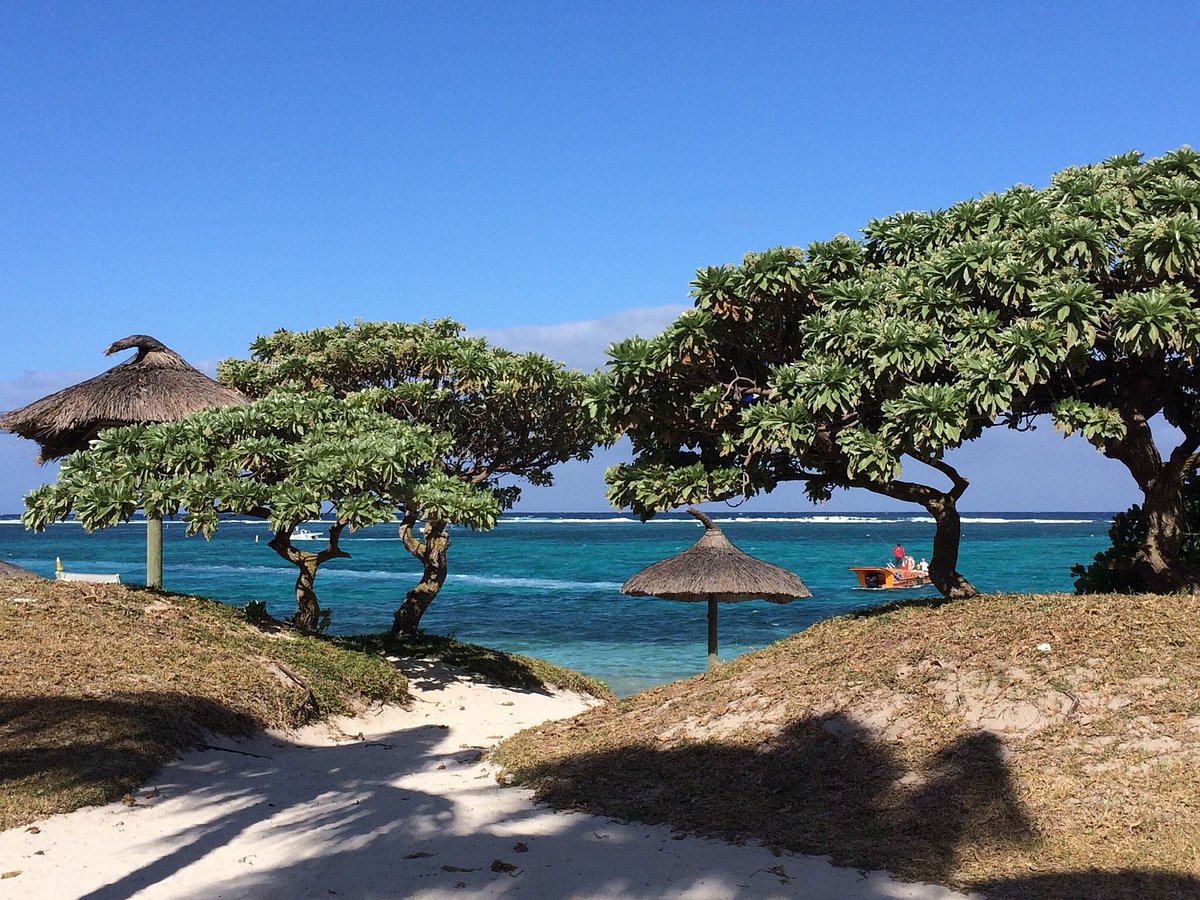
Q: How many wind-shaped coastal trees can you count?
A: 4